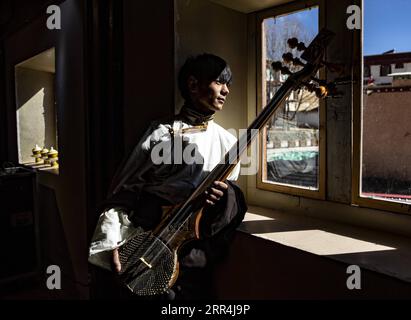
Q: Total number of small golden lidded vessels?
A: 3